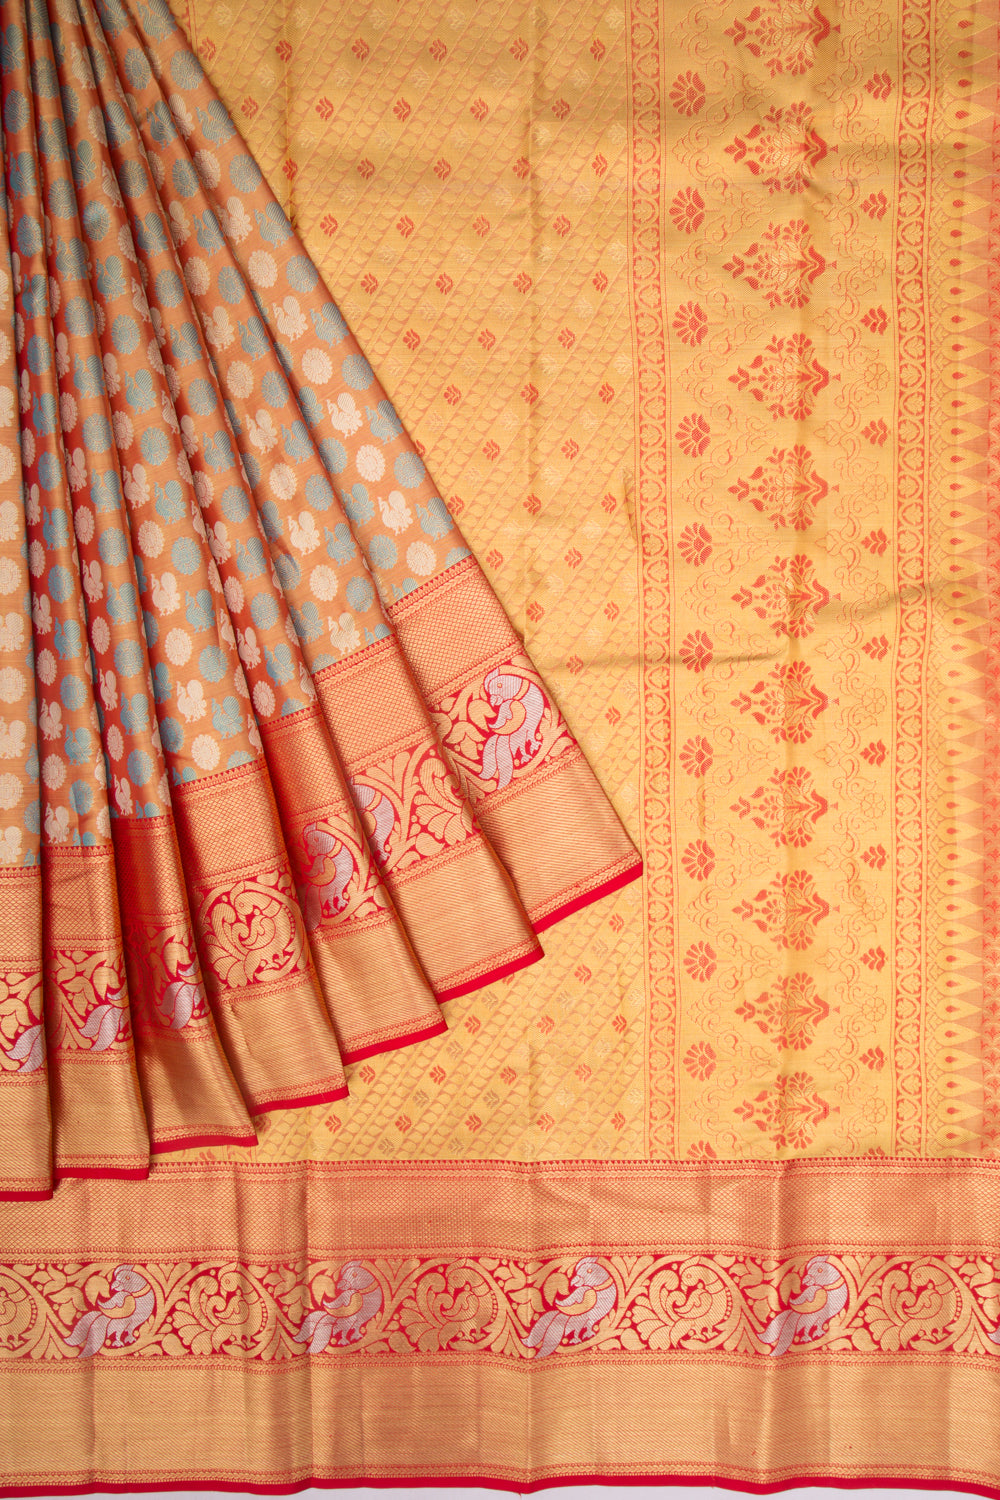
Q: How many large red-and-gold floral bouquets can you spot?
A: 11